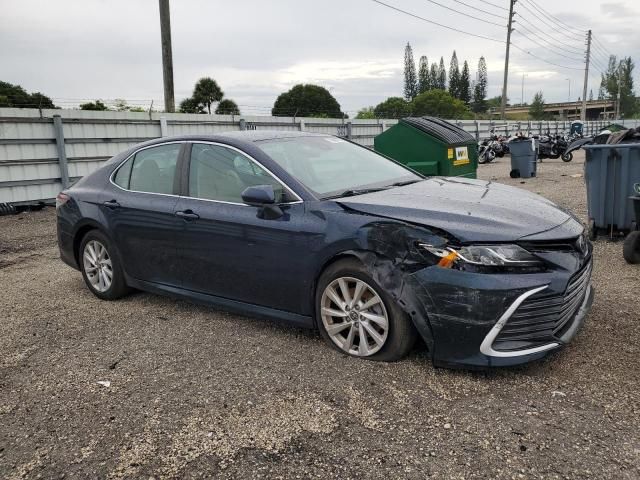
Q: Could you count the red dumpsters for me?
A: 0